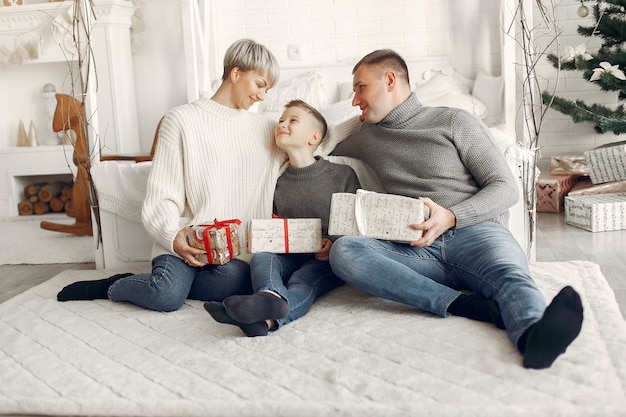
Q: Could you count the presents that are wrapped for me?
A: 8